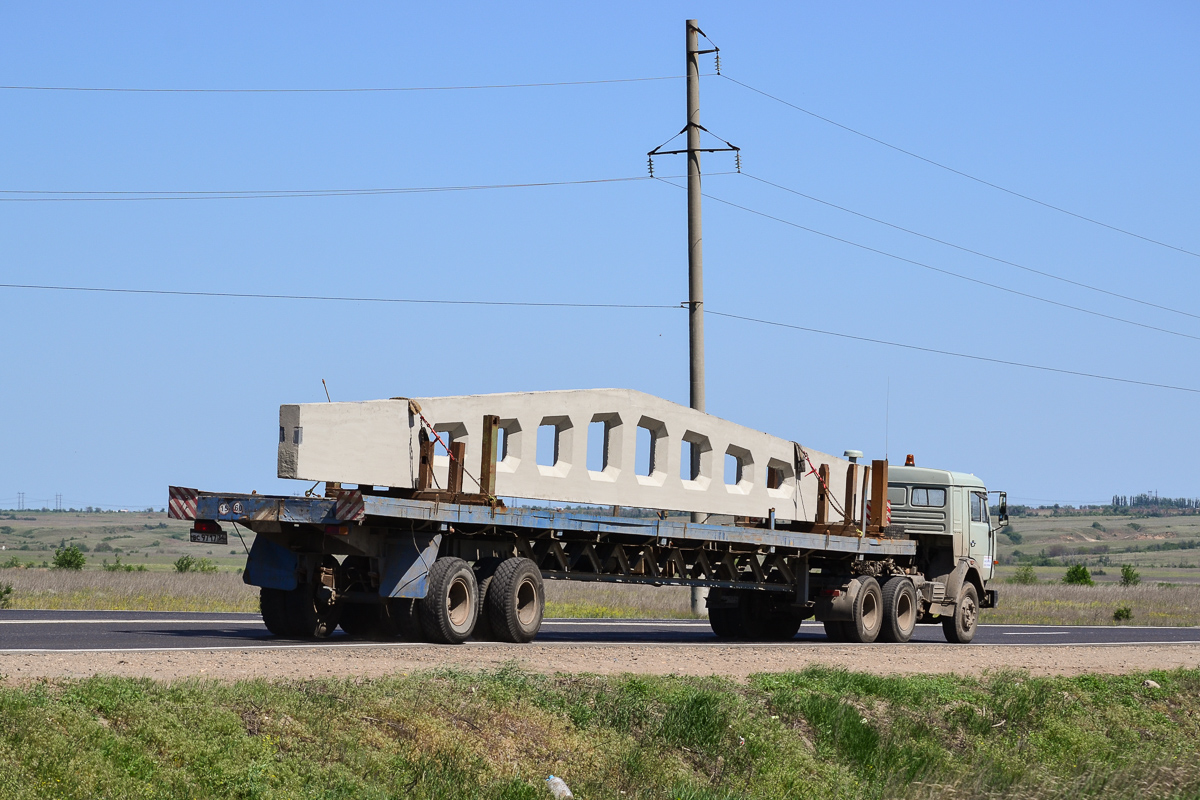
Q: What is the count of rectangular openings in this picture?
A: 8